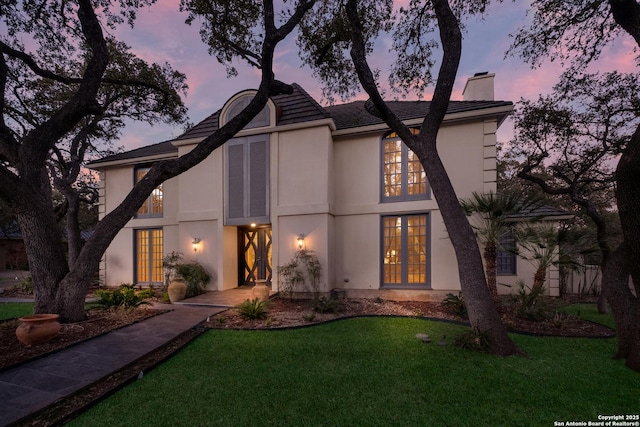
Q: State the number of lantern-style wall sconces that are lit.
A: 2